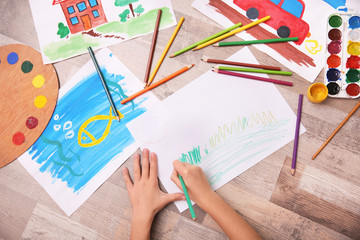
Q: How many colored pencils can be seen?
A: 12